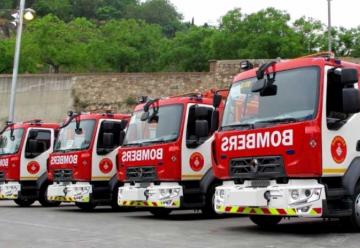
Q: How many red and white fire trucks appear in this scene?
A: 4